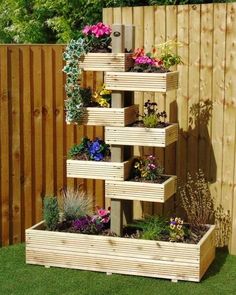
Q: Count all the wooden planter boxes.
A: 7